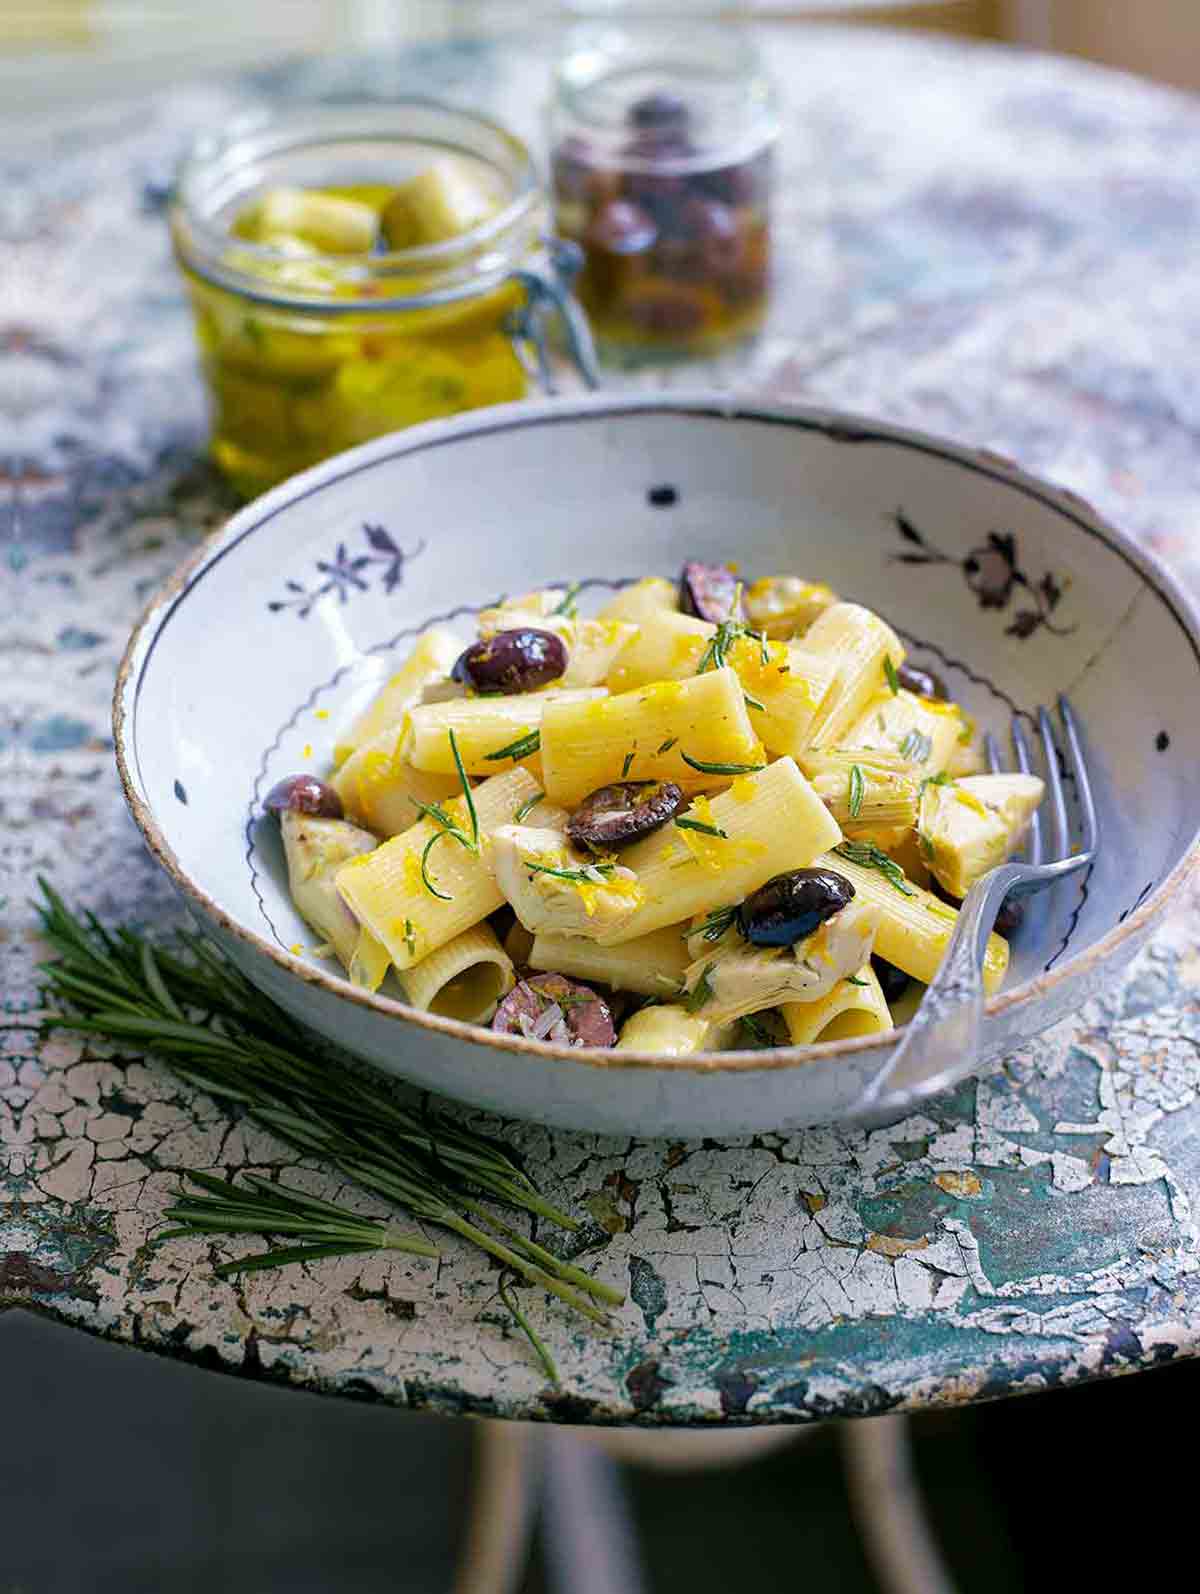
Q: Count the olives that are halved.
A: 3